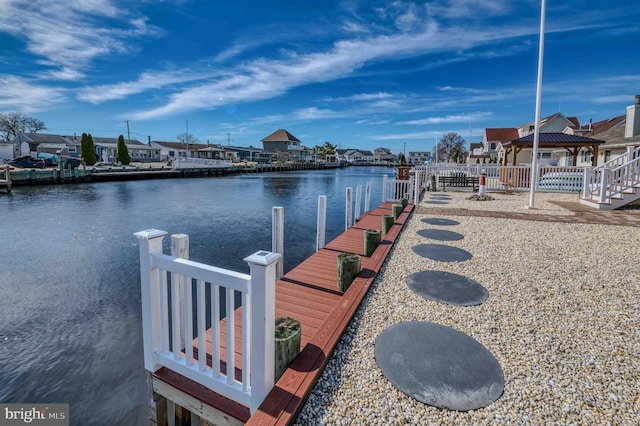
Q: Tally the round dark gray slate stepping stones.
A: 8